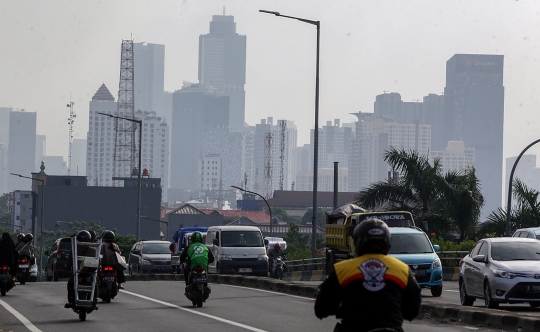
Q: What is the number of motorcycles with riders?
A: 7